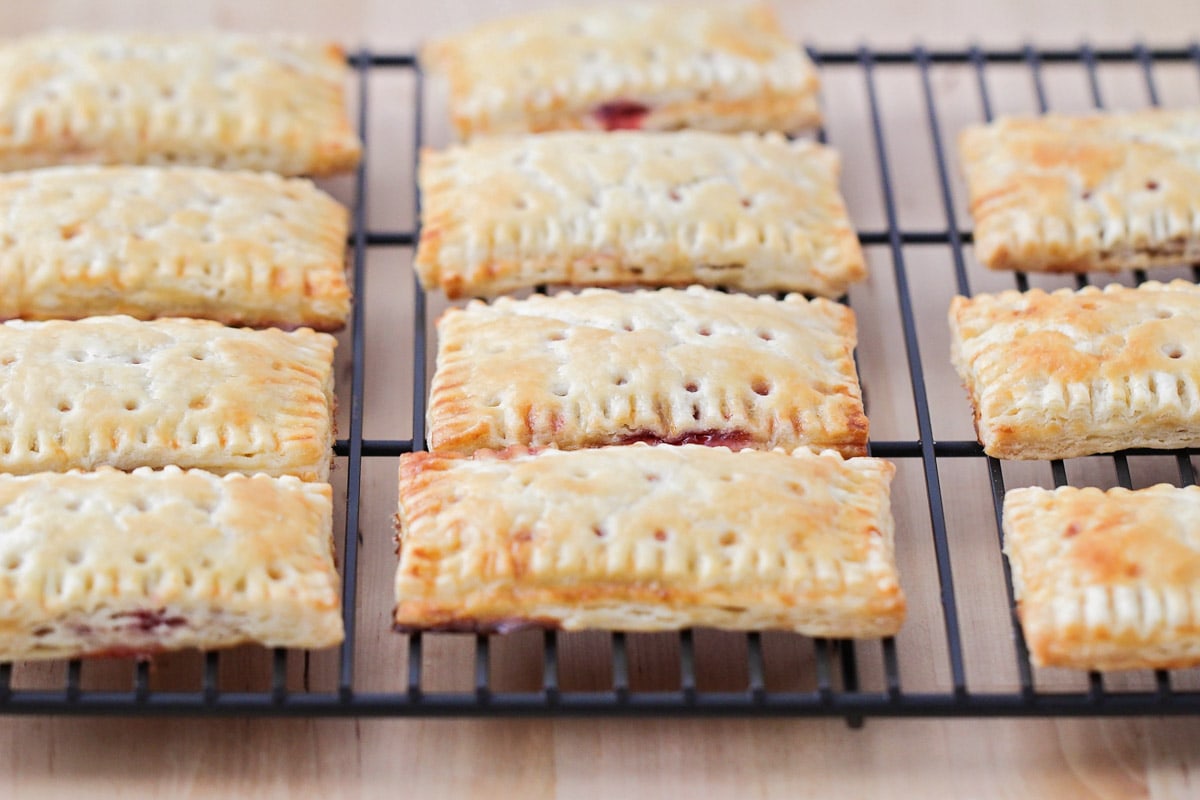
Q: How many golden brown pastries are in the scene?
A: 11